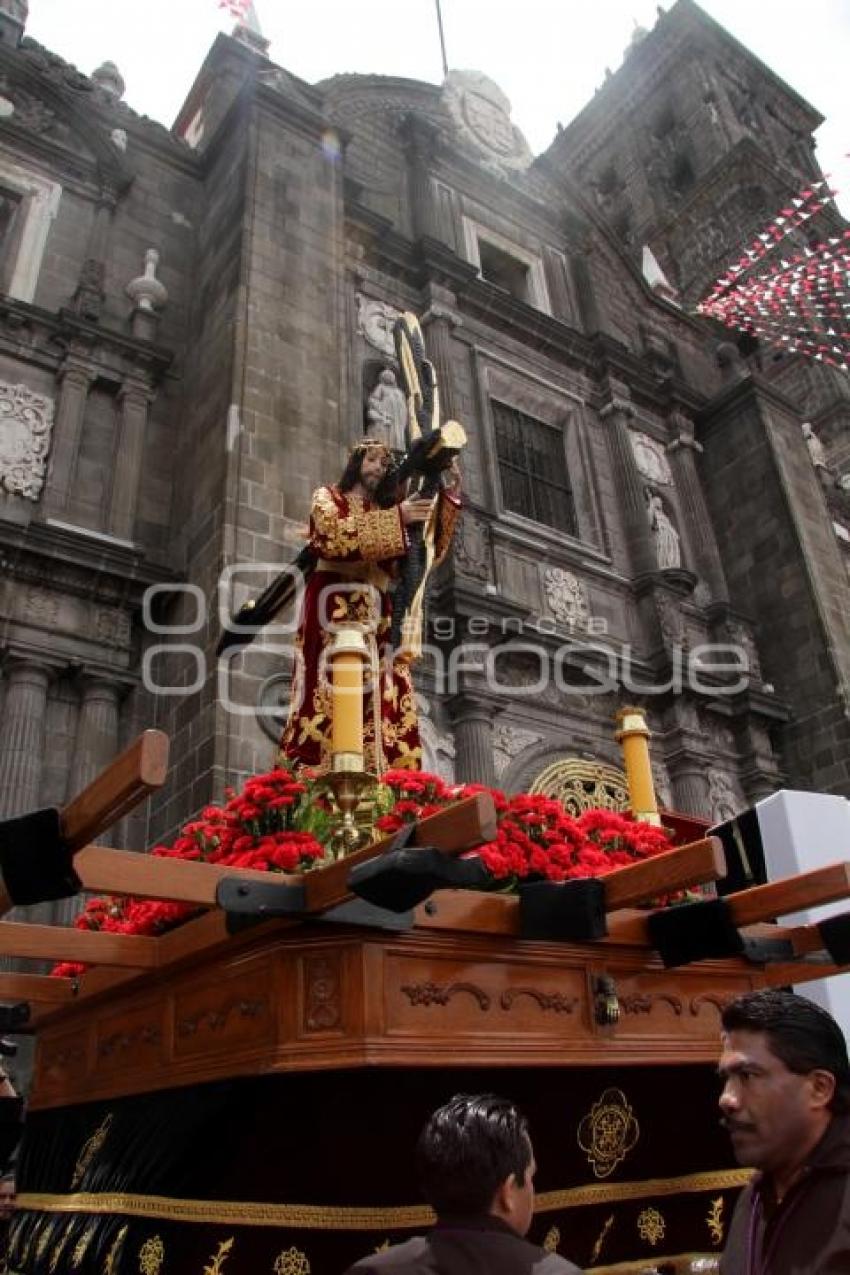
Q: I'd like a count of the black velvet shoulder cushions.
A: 5